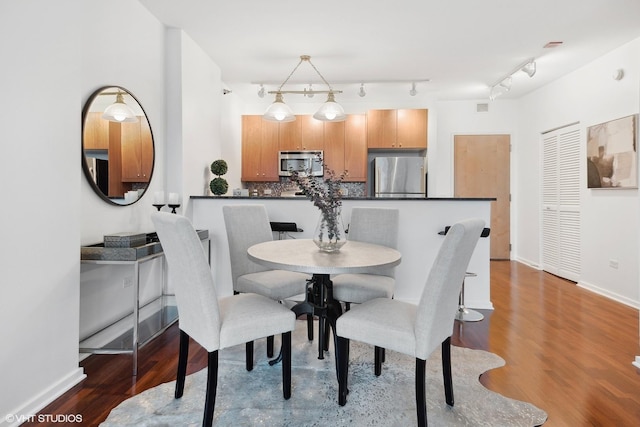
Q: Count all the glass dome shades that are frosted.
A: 2